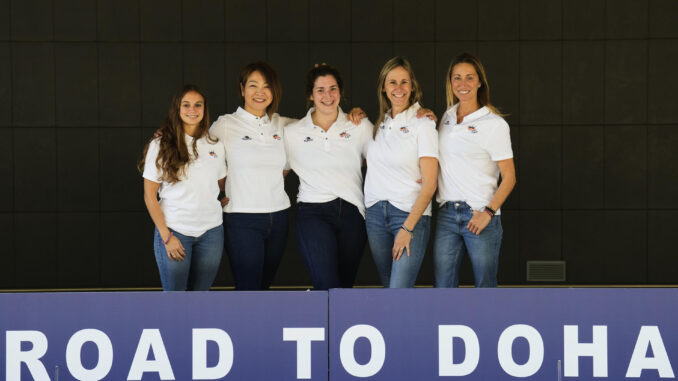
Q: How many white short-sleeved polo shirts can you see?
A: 5